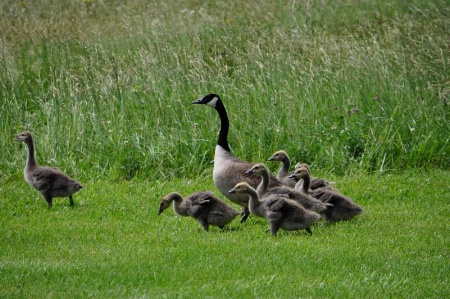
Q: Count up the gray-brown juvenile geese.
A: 7